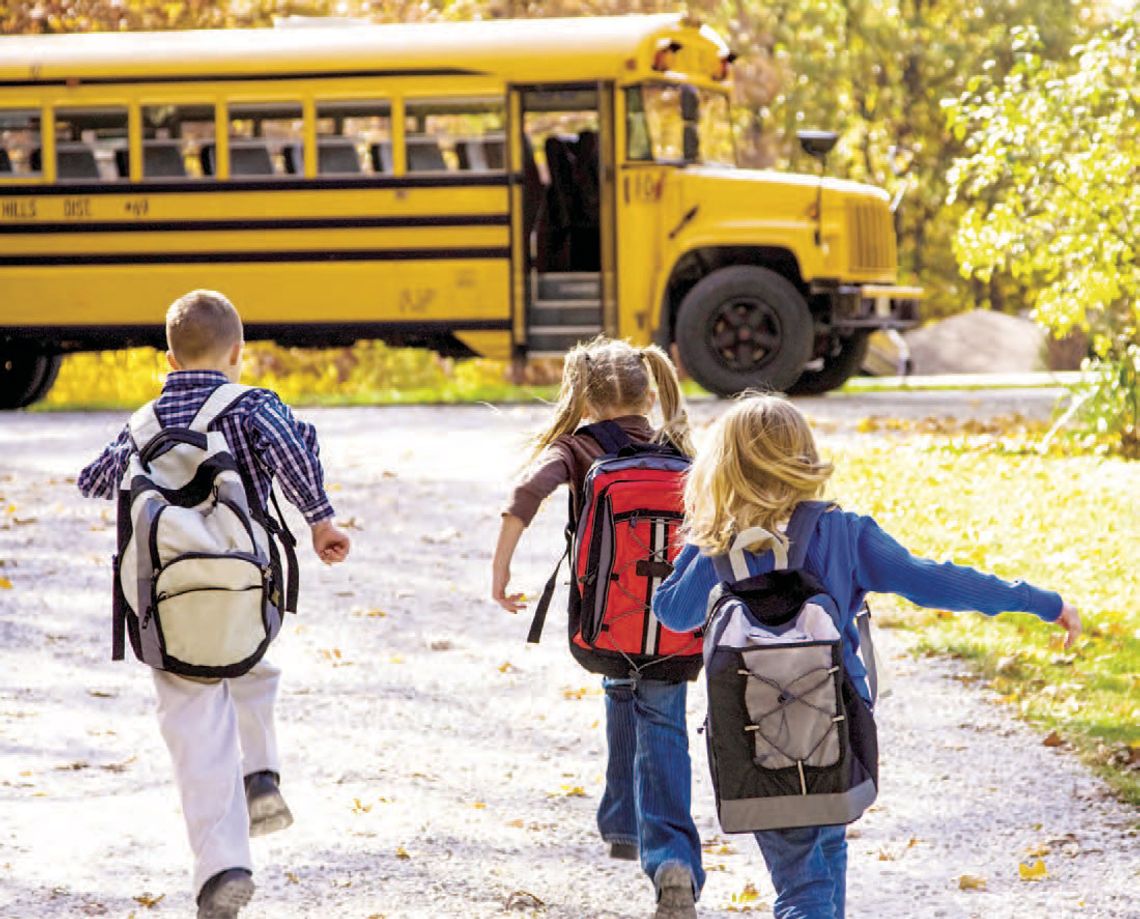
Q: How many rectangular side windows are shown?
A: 6